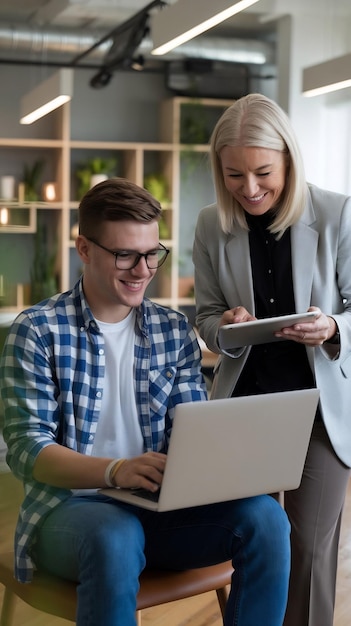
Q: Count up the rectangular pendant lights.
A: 3